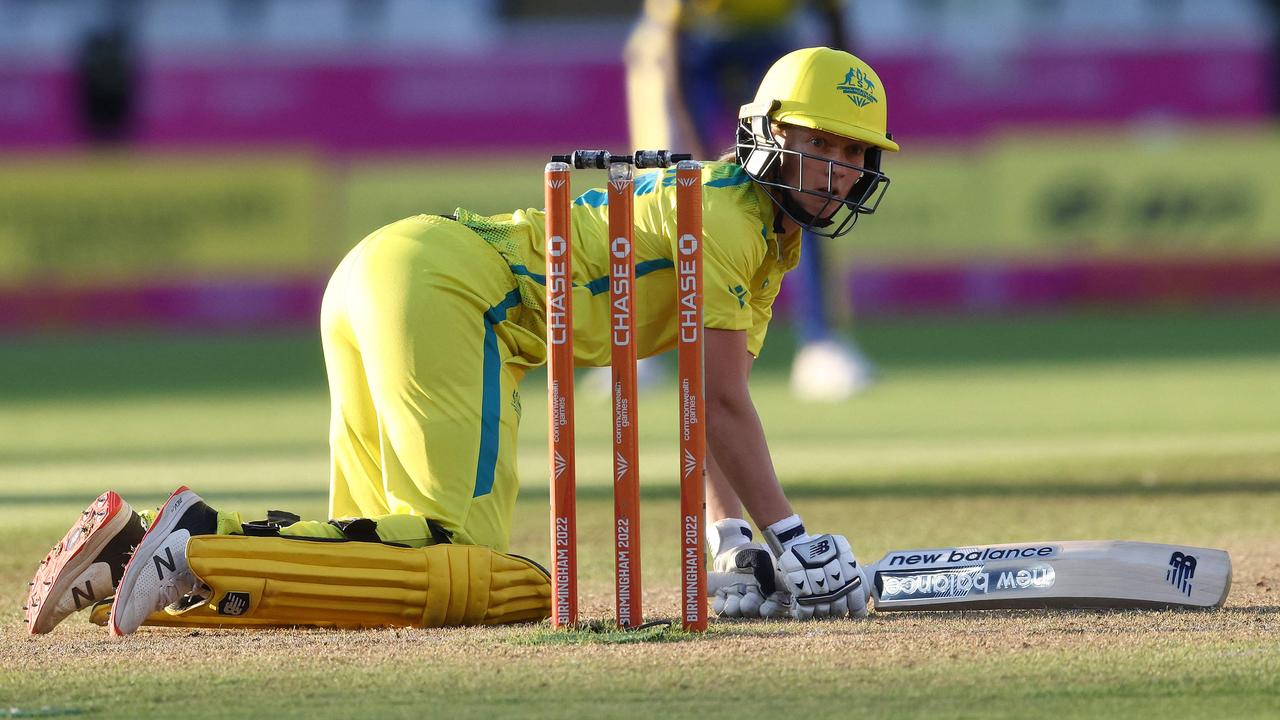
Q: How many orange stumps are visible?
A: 3